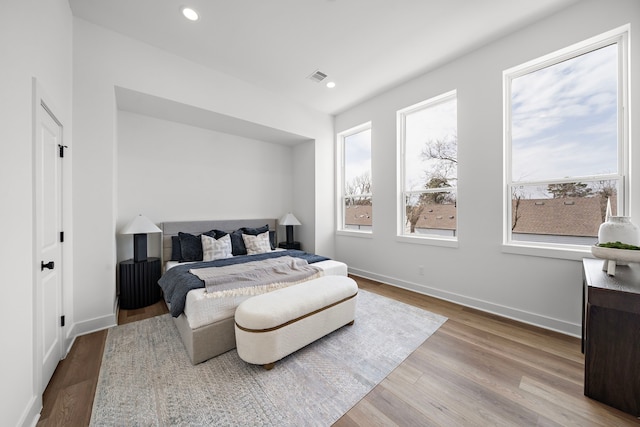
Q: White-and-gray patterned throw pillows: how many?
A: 2